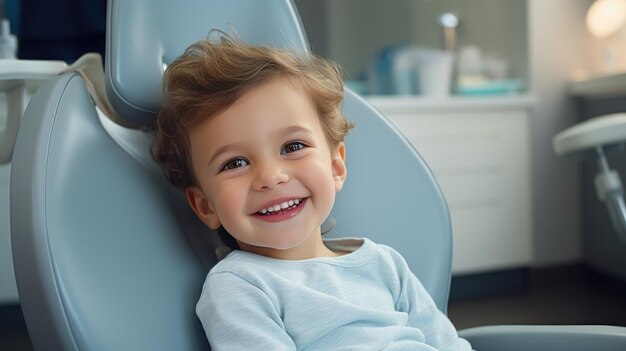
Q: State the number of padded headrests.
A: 1